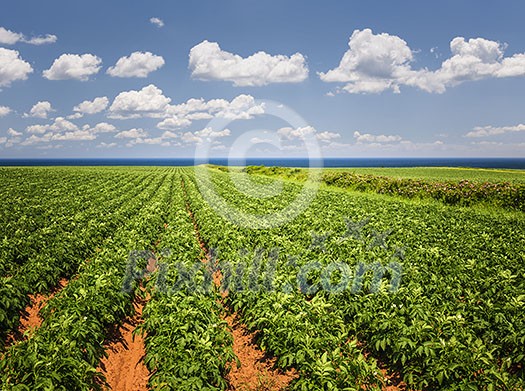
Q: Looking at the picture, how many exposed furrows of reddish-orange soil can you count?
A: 4